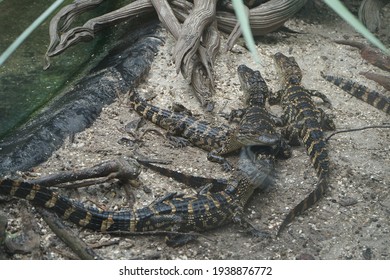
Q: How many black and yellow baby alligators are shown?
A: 5